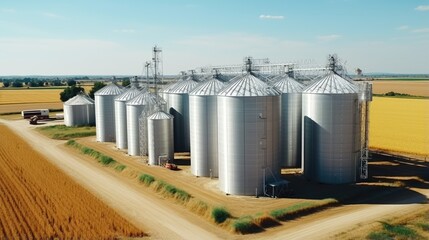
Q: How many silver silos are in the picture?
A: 11